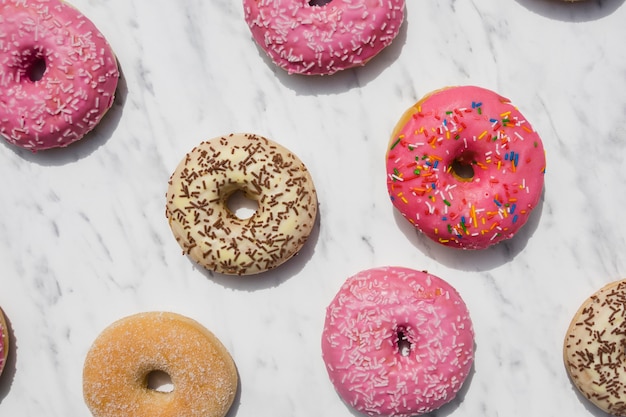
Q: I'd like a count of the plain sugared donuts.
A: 1